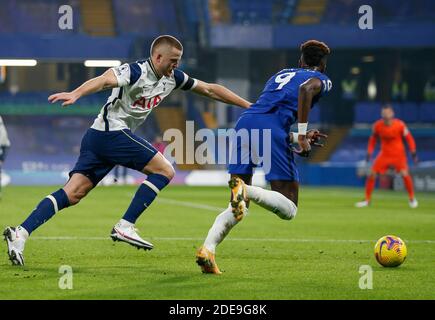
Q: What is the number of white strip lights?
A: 2